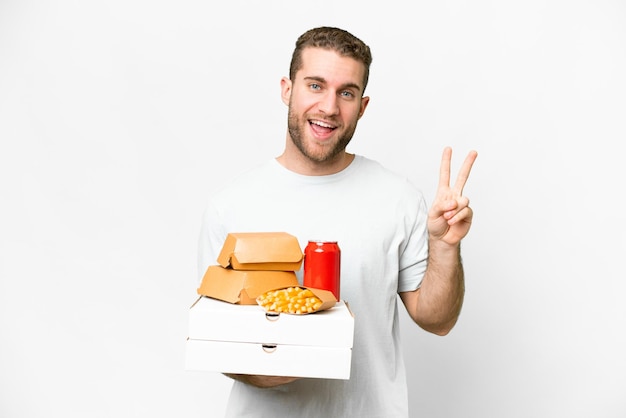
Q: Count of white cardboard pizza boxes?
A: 2